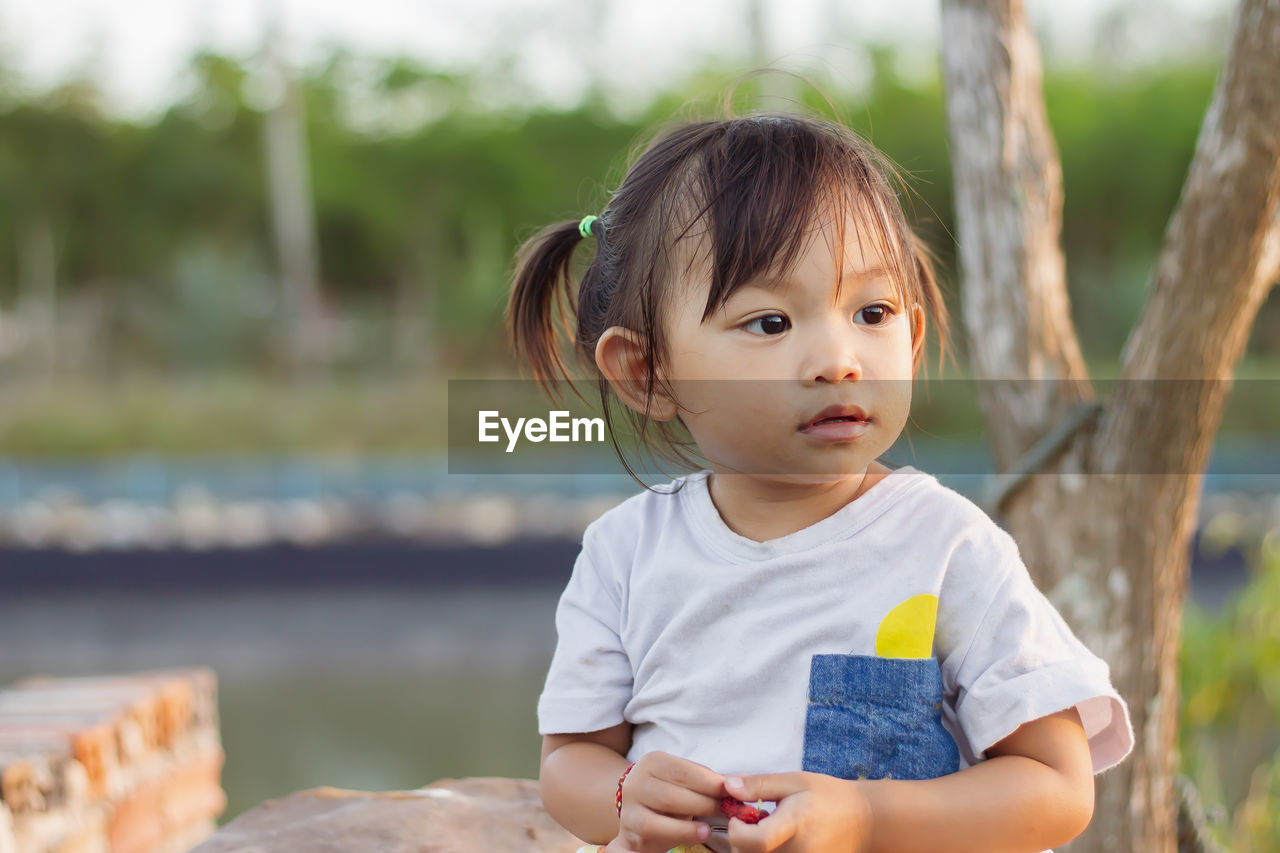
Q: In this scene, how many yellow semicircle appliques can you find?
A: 1